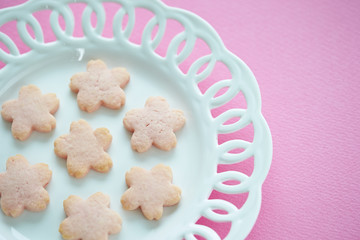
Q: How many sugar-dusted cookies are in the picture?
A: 7